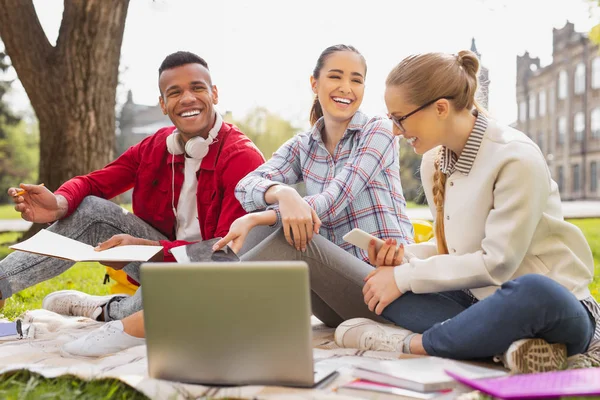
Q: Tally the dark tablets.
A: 1